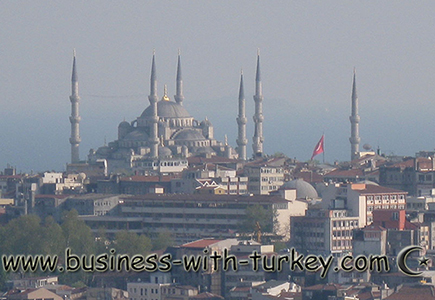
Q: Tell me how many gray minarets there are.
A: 6